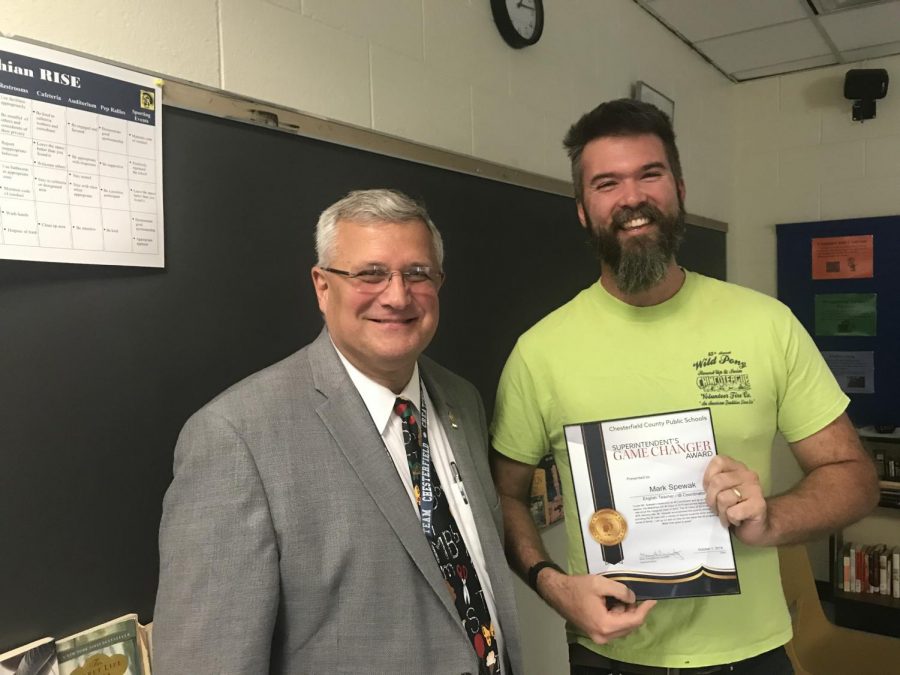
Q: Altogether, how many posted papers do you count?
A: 4